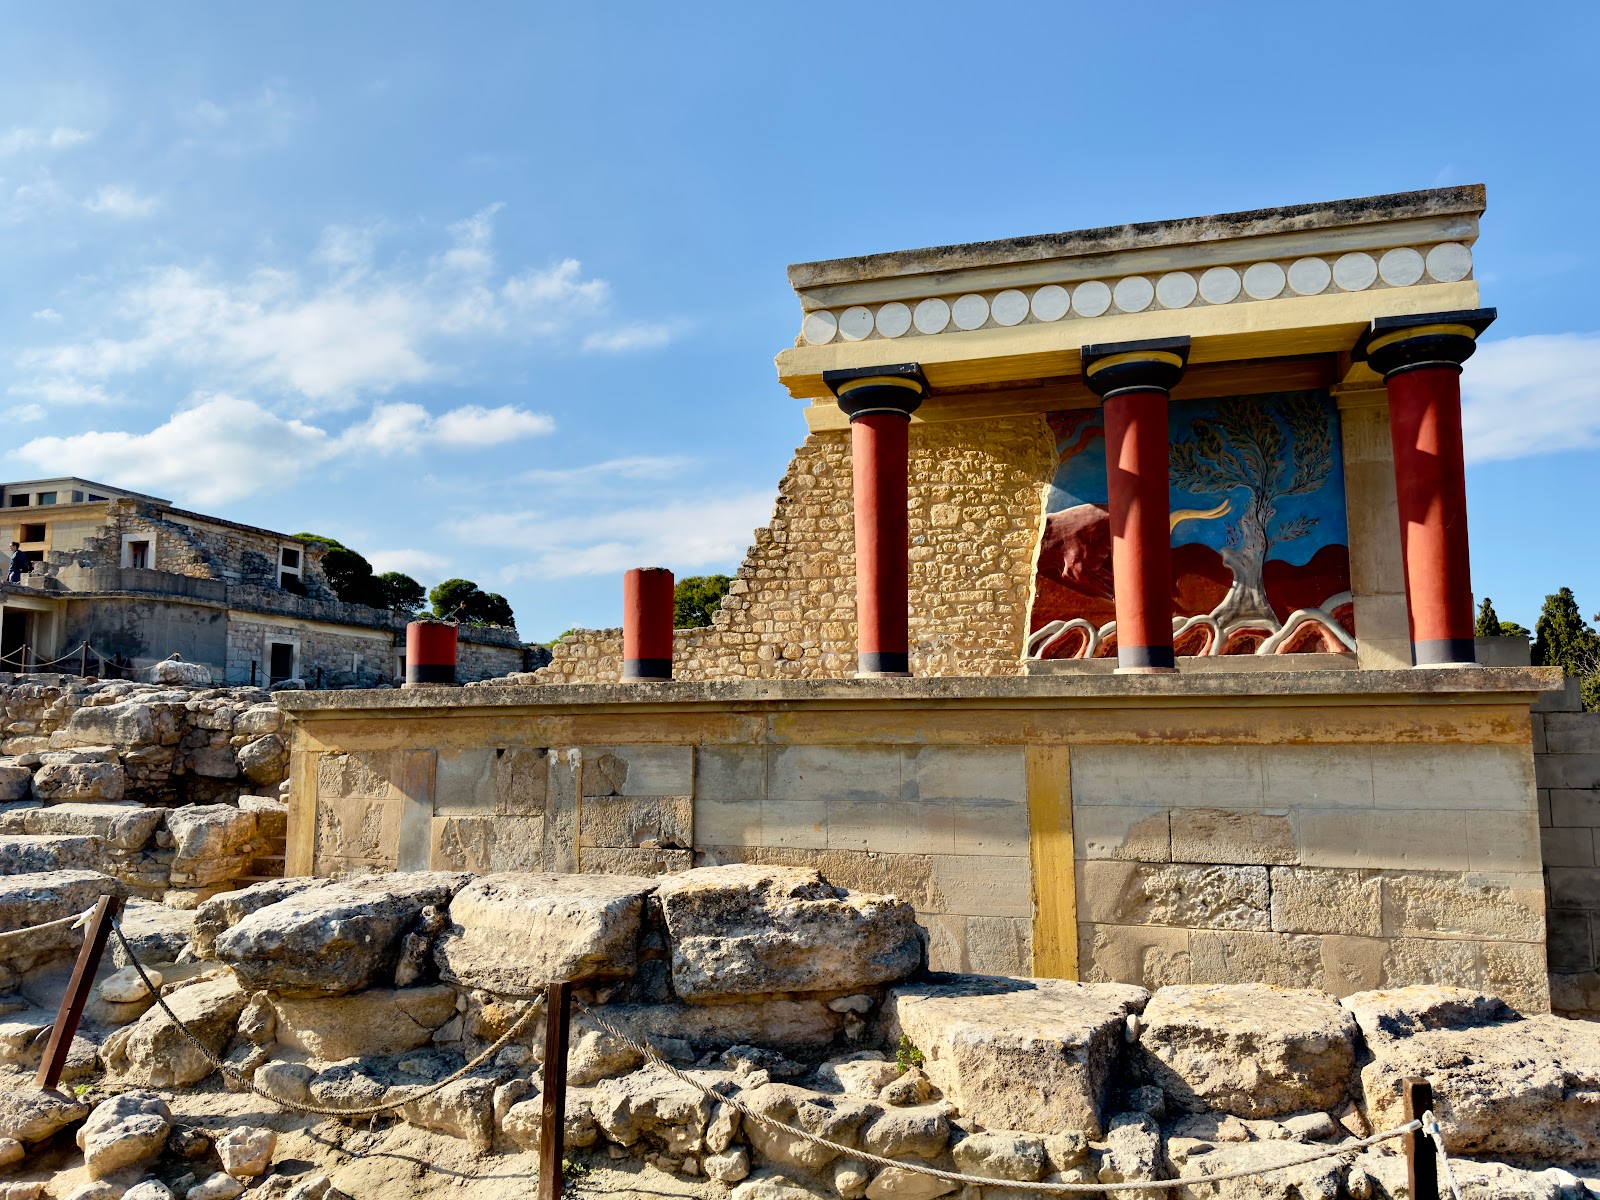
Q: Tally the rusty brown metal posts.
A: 3